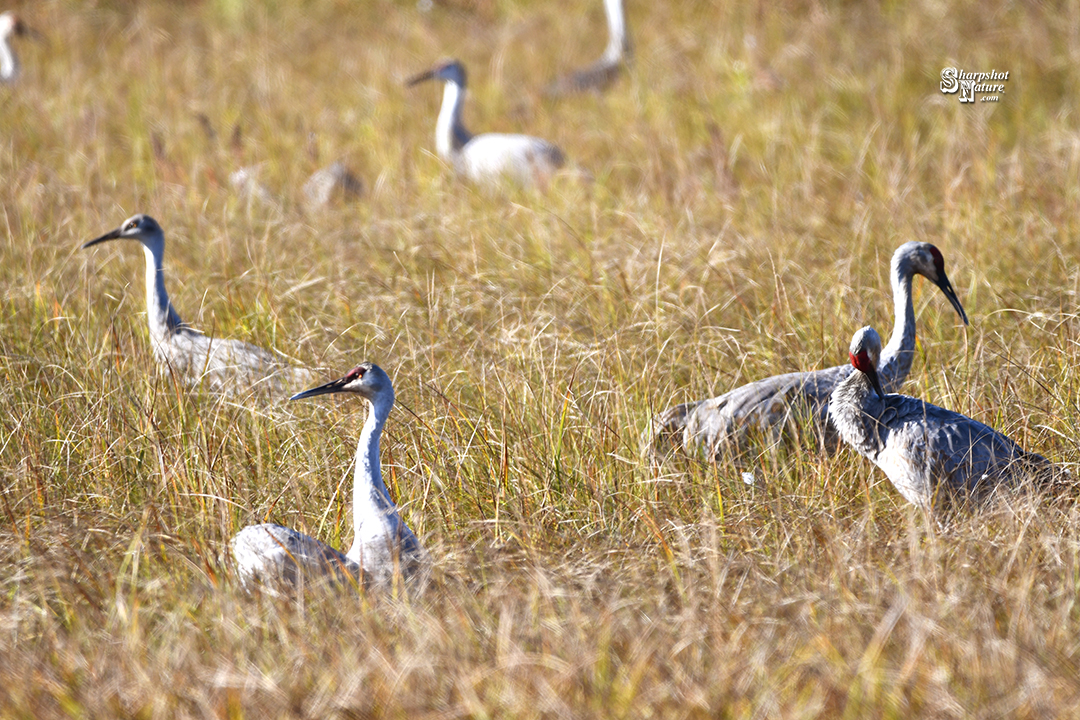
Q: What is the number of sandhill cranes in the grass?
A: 7